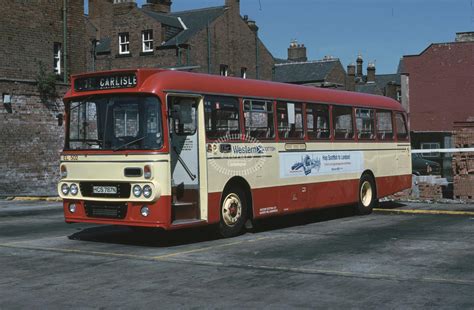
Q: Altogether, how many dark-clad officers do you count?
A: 0